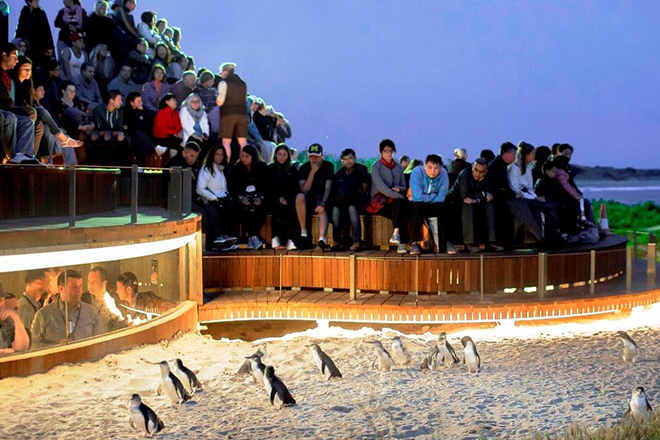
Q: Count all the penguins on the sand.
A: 14